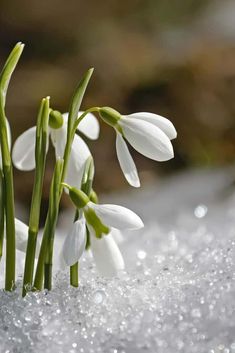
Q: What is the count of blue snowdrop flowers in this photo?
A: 0